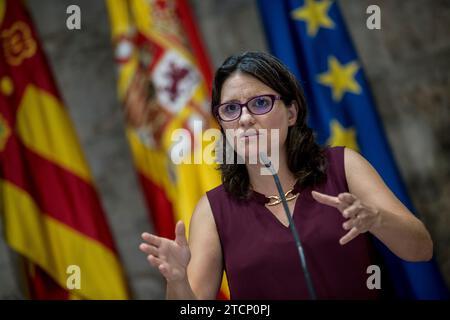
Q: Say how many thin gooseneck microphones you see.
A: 1